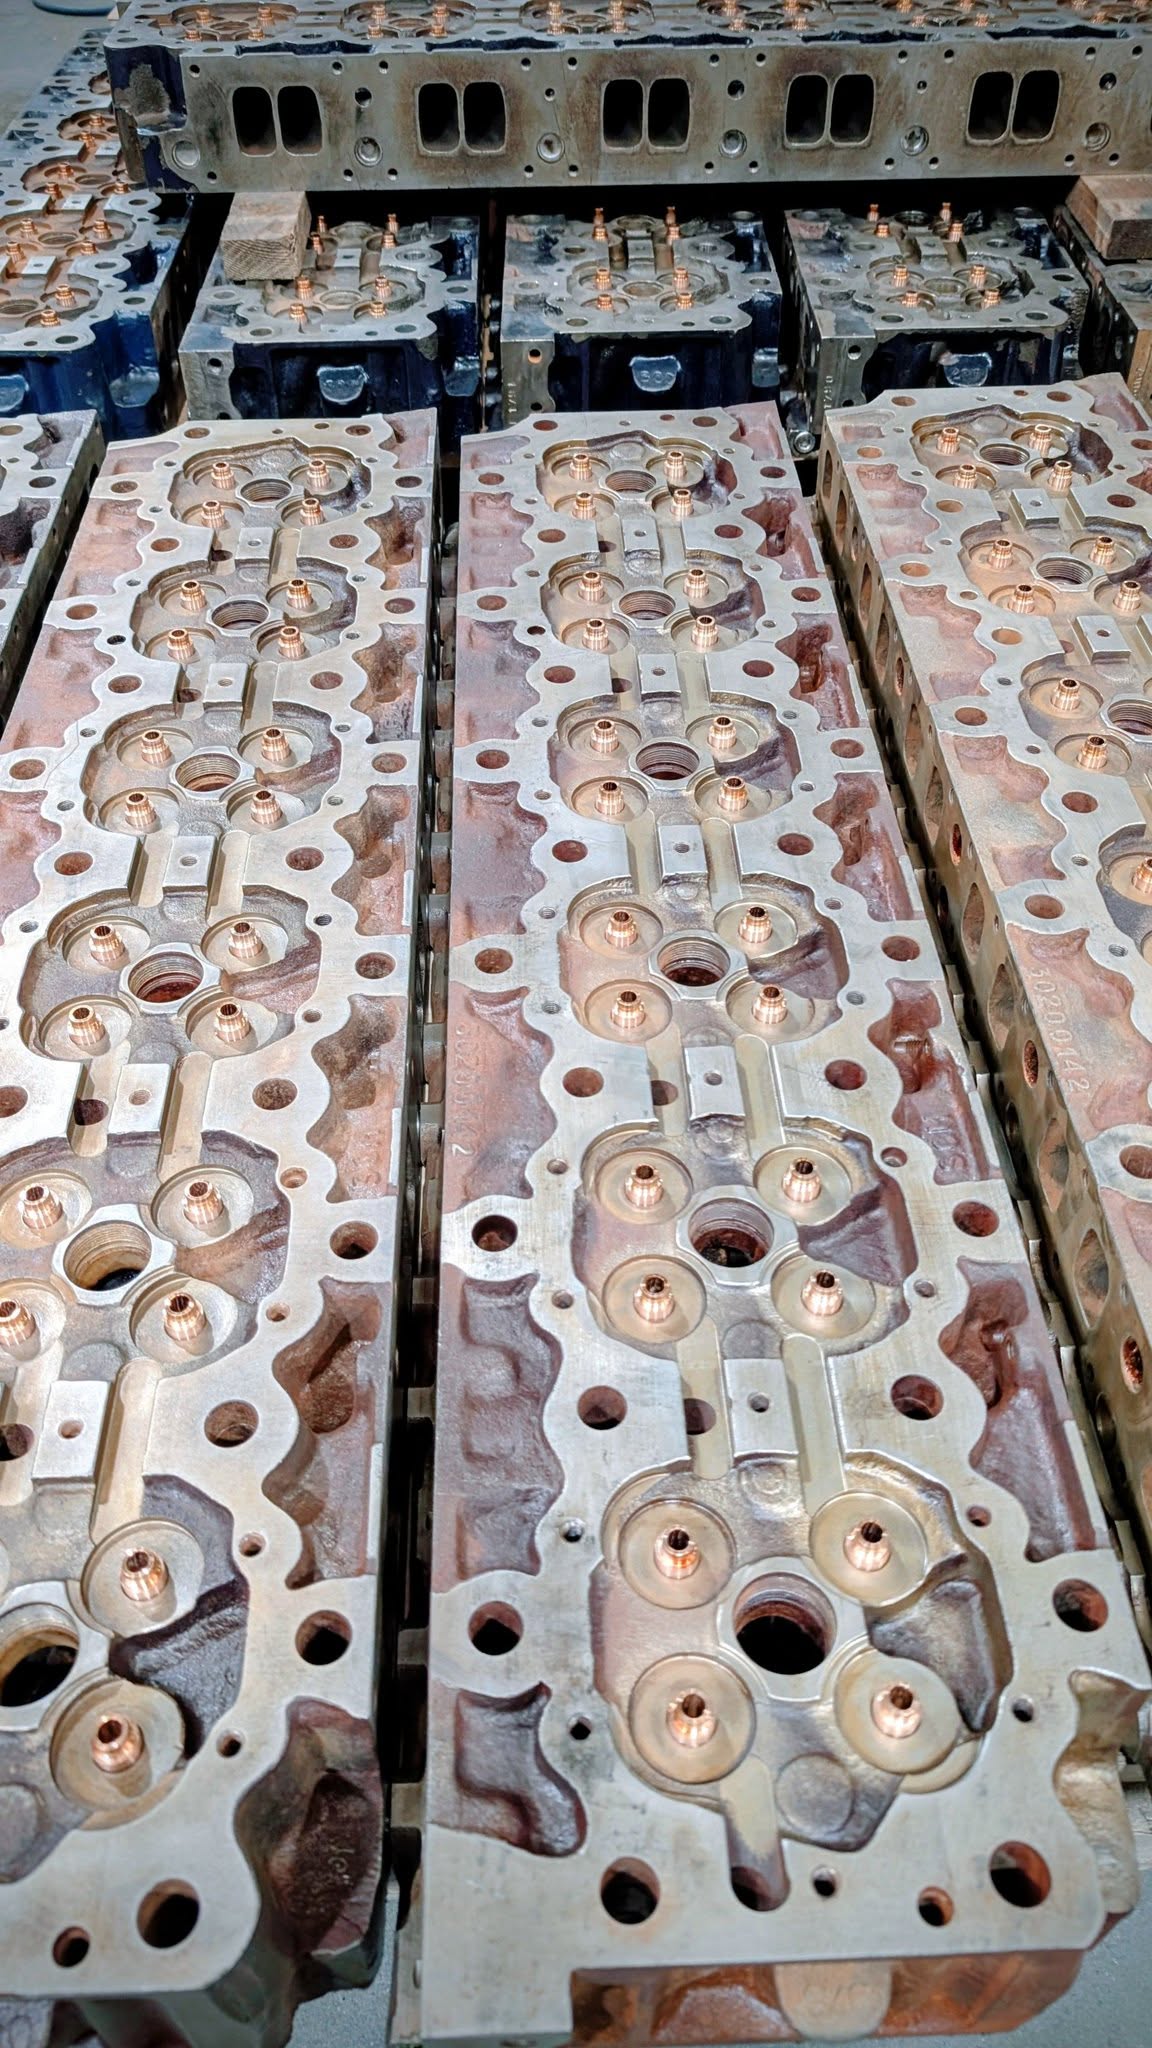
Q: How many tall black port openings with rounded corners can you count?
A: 10